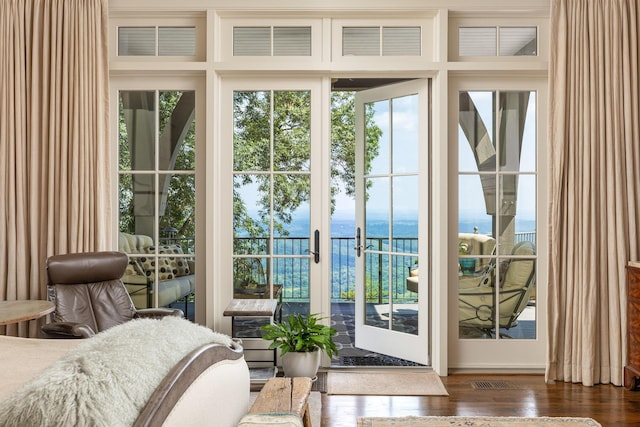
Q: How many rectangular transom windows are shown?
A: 4